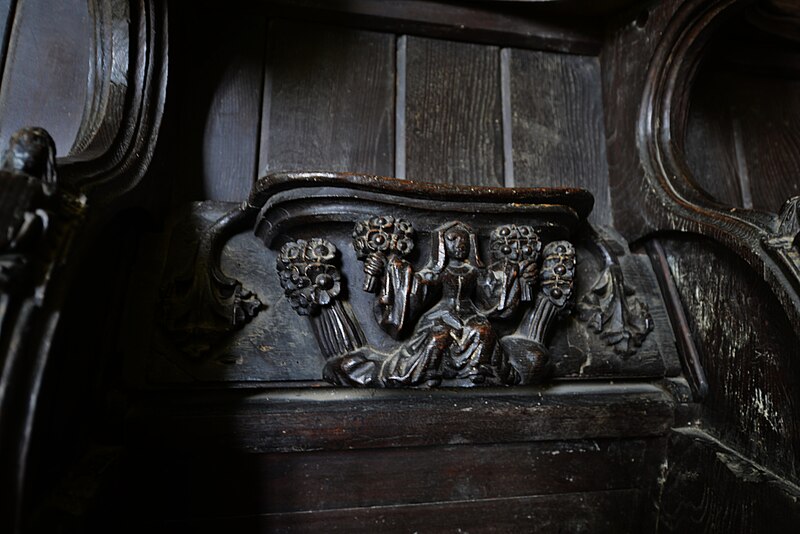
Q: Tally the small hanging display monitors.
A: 0